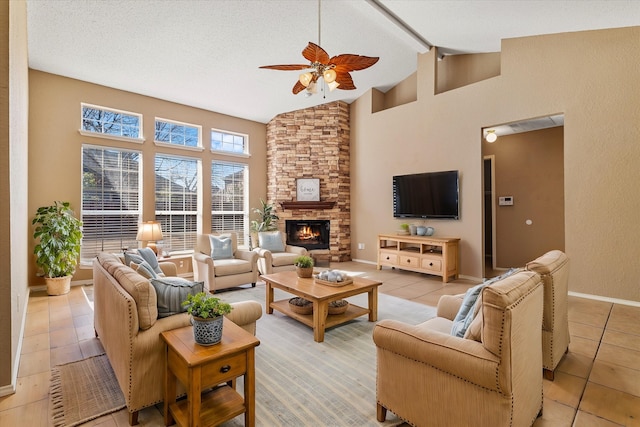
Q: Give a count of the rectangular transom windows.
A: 3